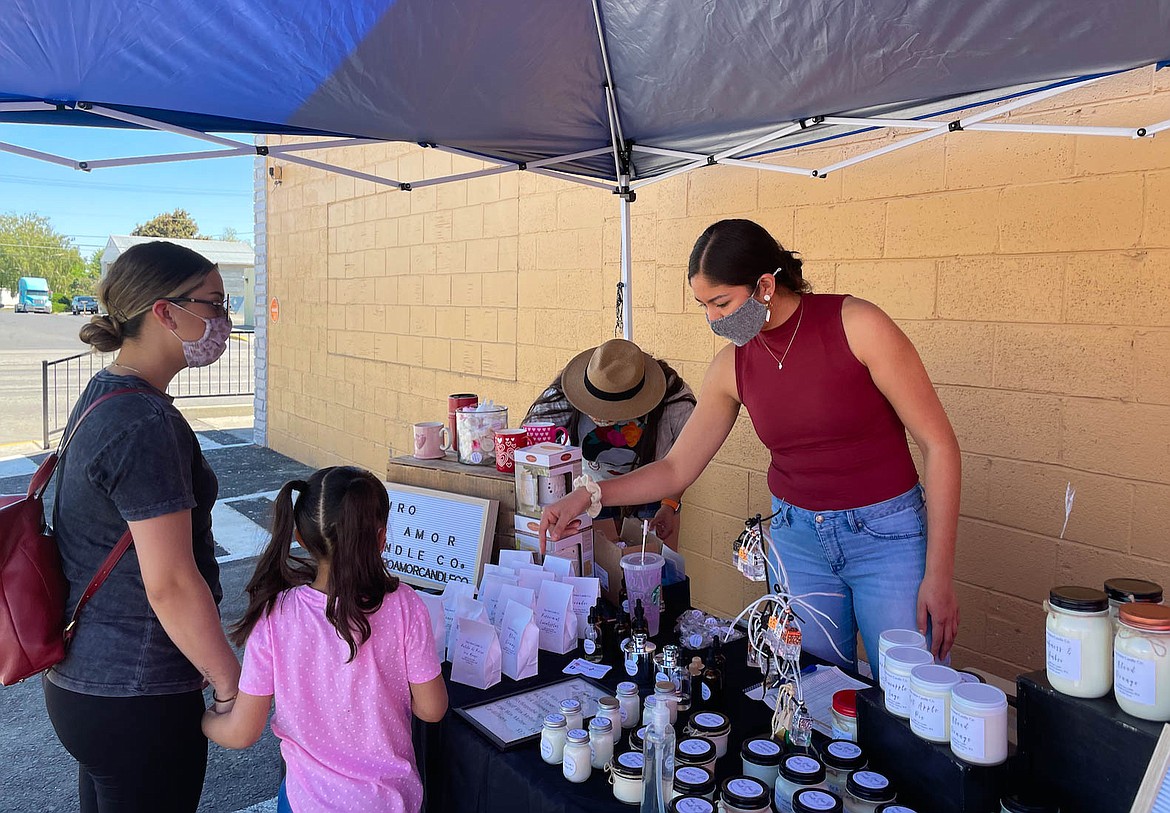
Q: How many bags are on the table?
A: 14